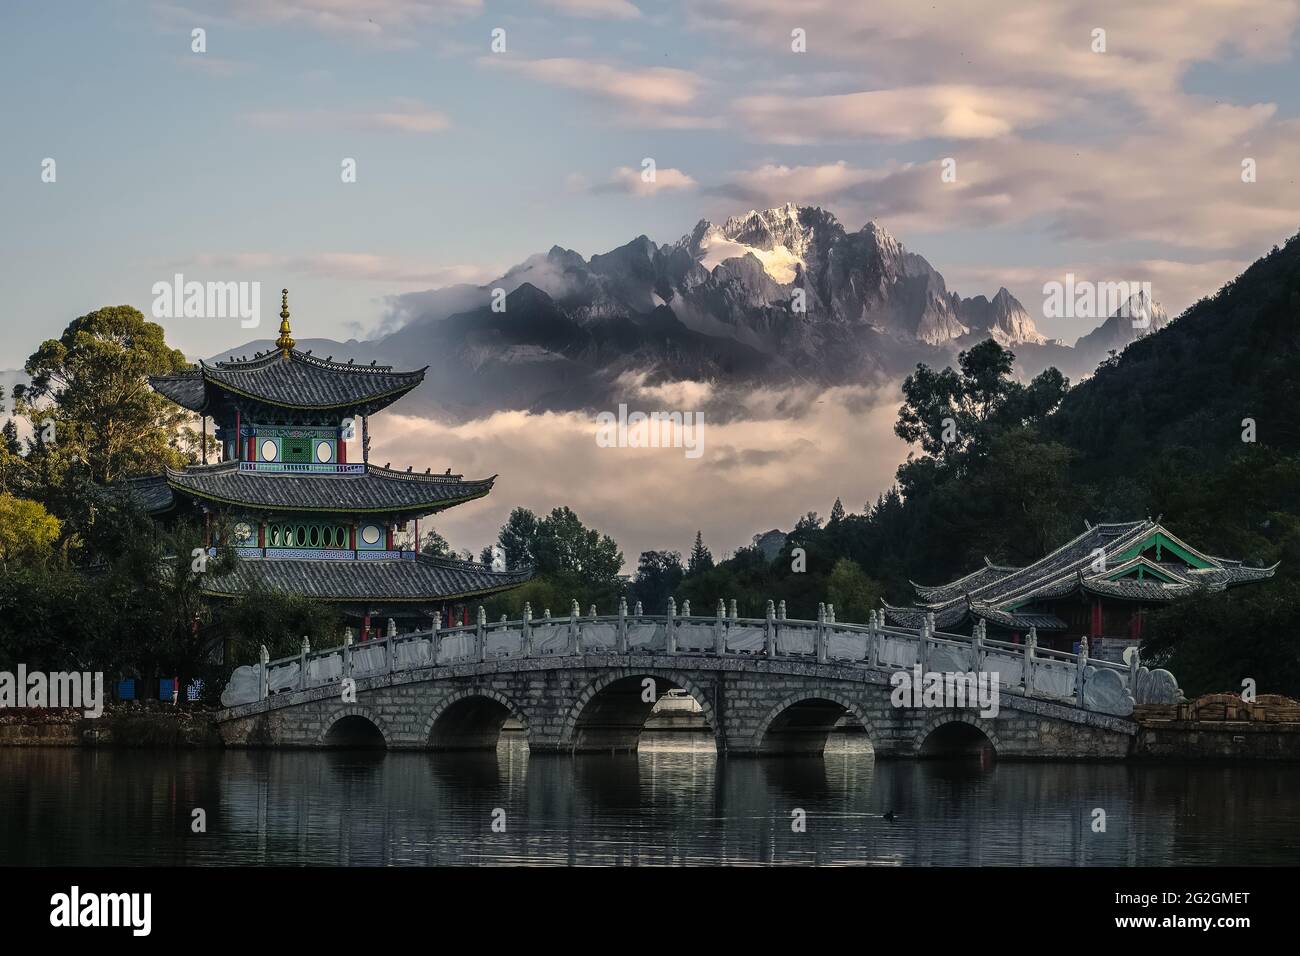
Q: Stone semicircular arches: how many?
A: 5